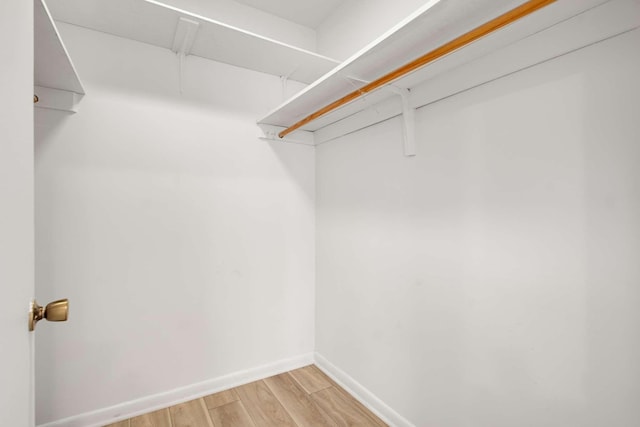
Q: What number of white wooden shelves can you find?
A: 3